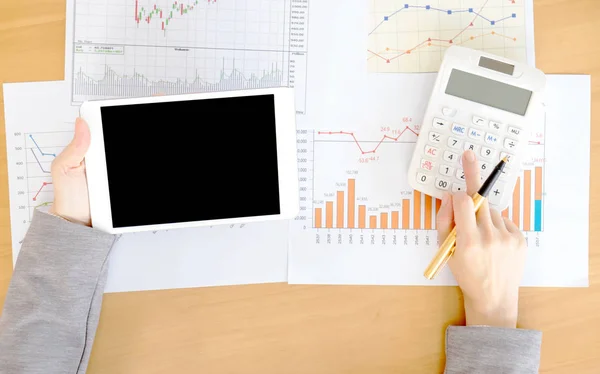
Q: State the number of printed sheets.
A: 4